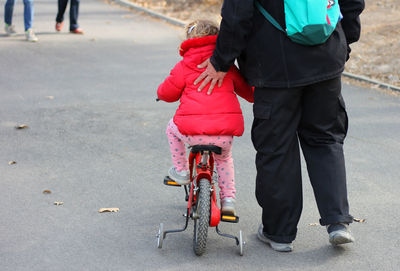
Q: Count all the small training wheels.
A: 2